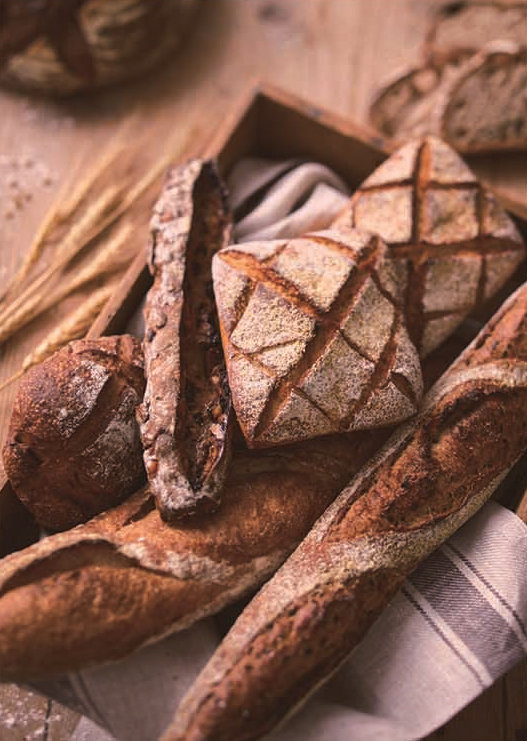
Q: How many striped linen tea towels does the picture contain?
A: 1